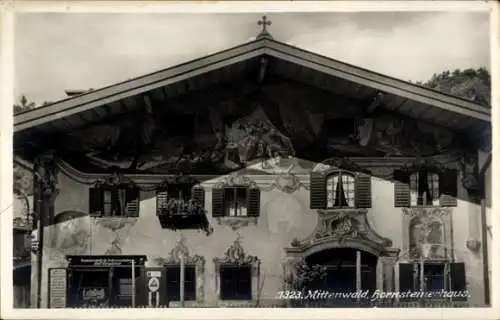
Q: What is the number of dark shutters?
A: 12